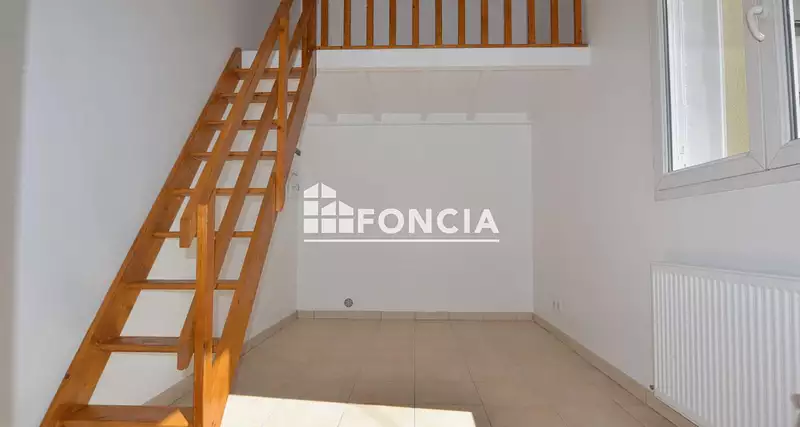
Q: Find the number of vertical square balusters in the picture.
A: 12